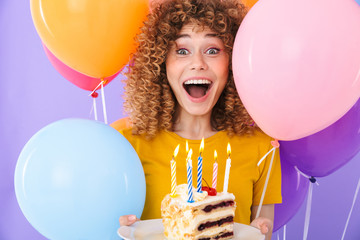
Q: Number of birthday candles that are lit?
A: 6